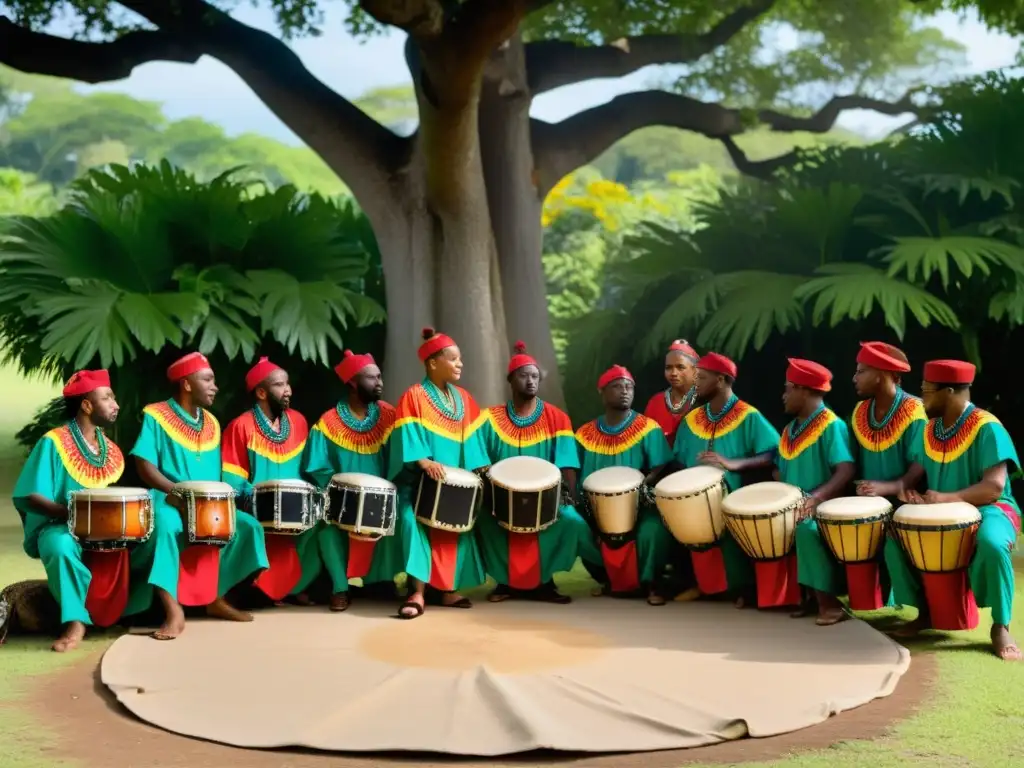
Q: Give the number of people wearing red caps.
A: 12